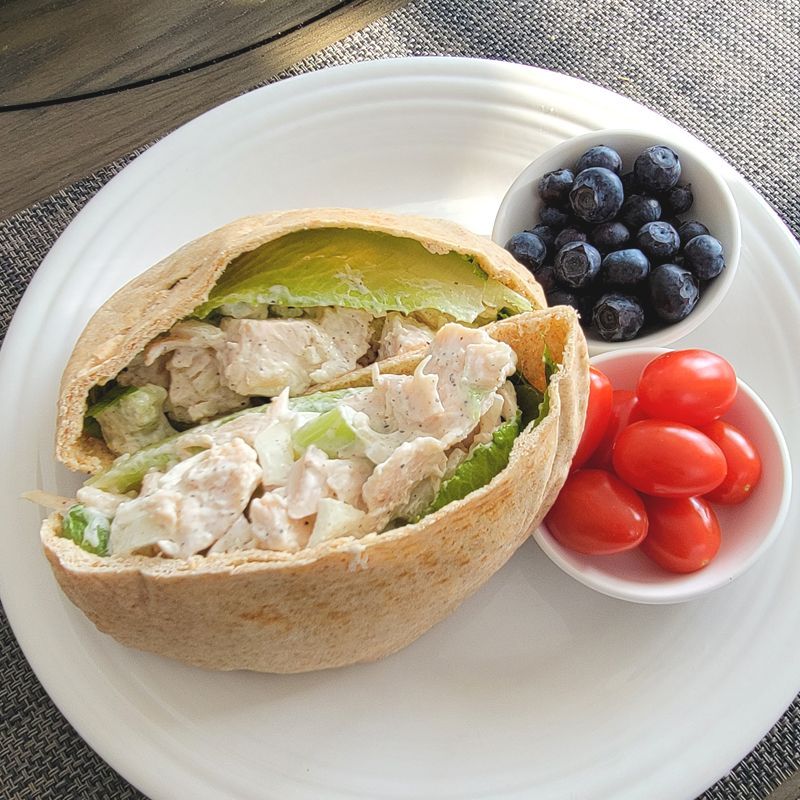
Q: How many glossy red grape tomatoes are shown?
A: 7